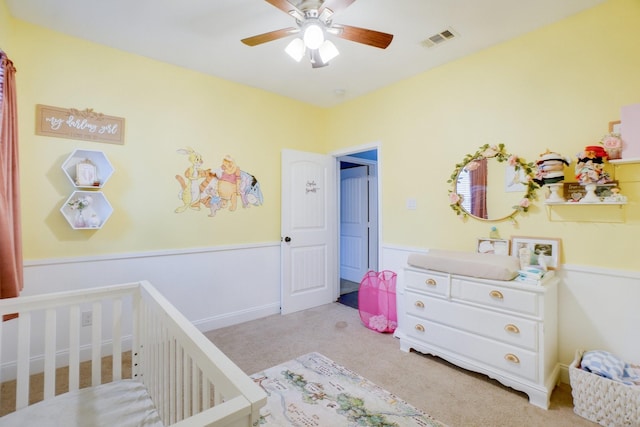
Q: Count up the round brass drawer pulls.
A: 6